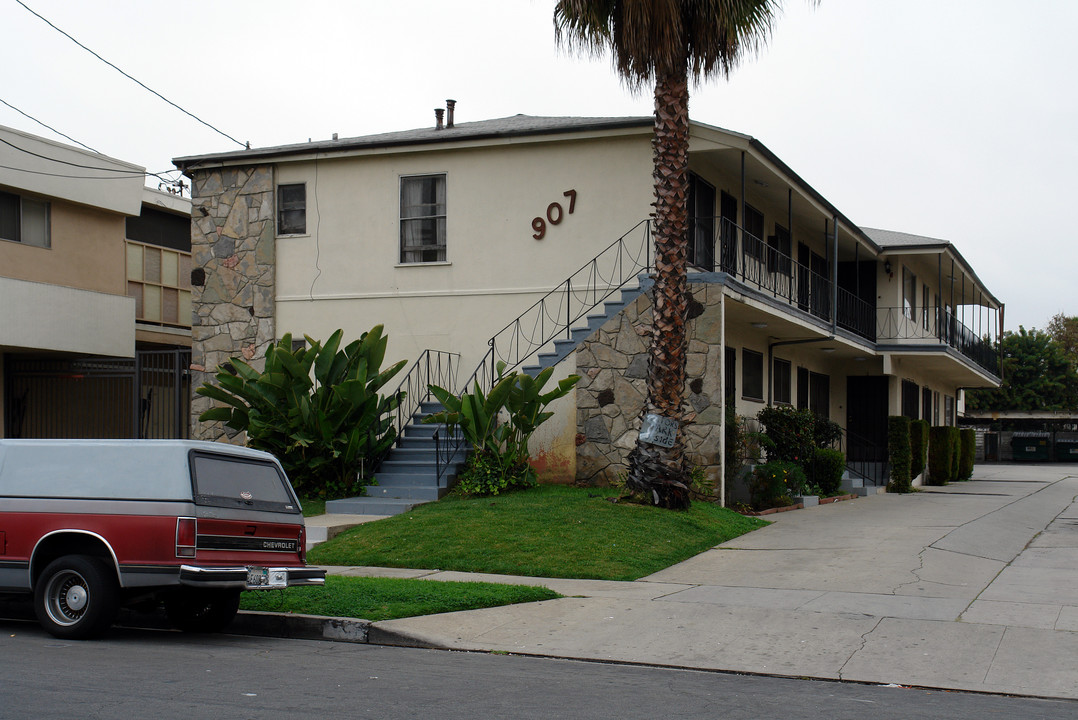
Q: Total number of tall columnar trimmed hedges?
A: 5